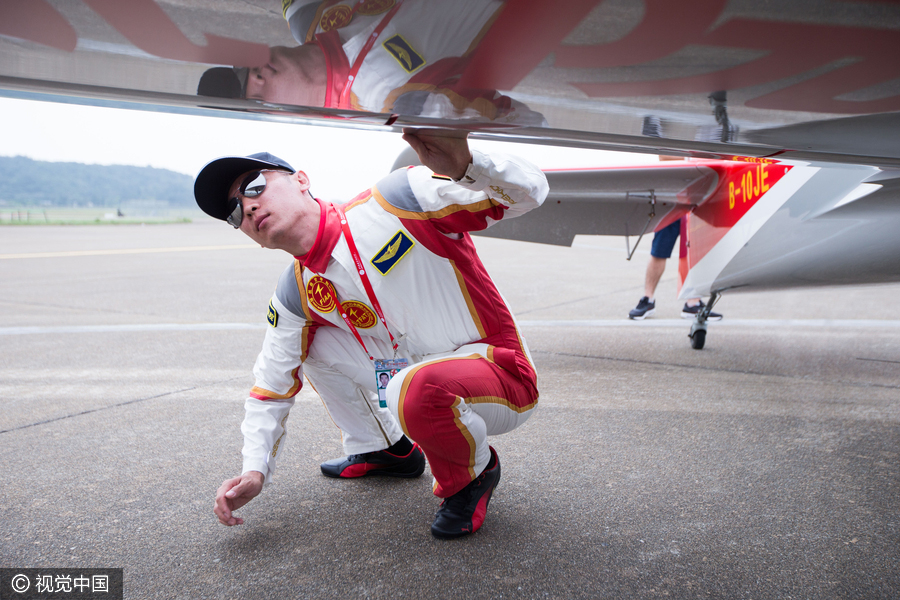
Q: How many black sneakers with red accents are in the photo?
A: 2